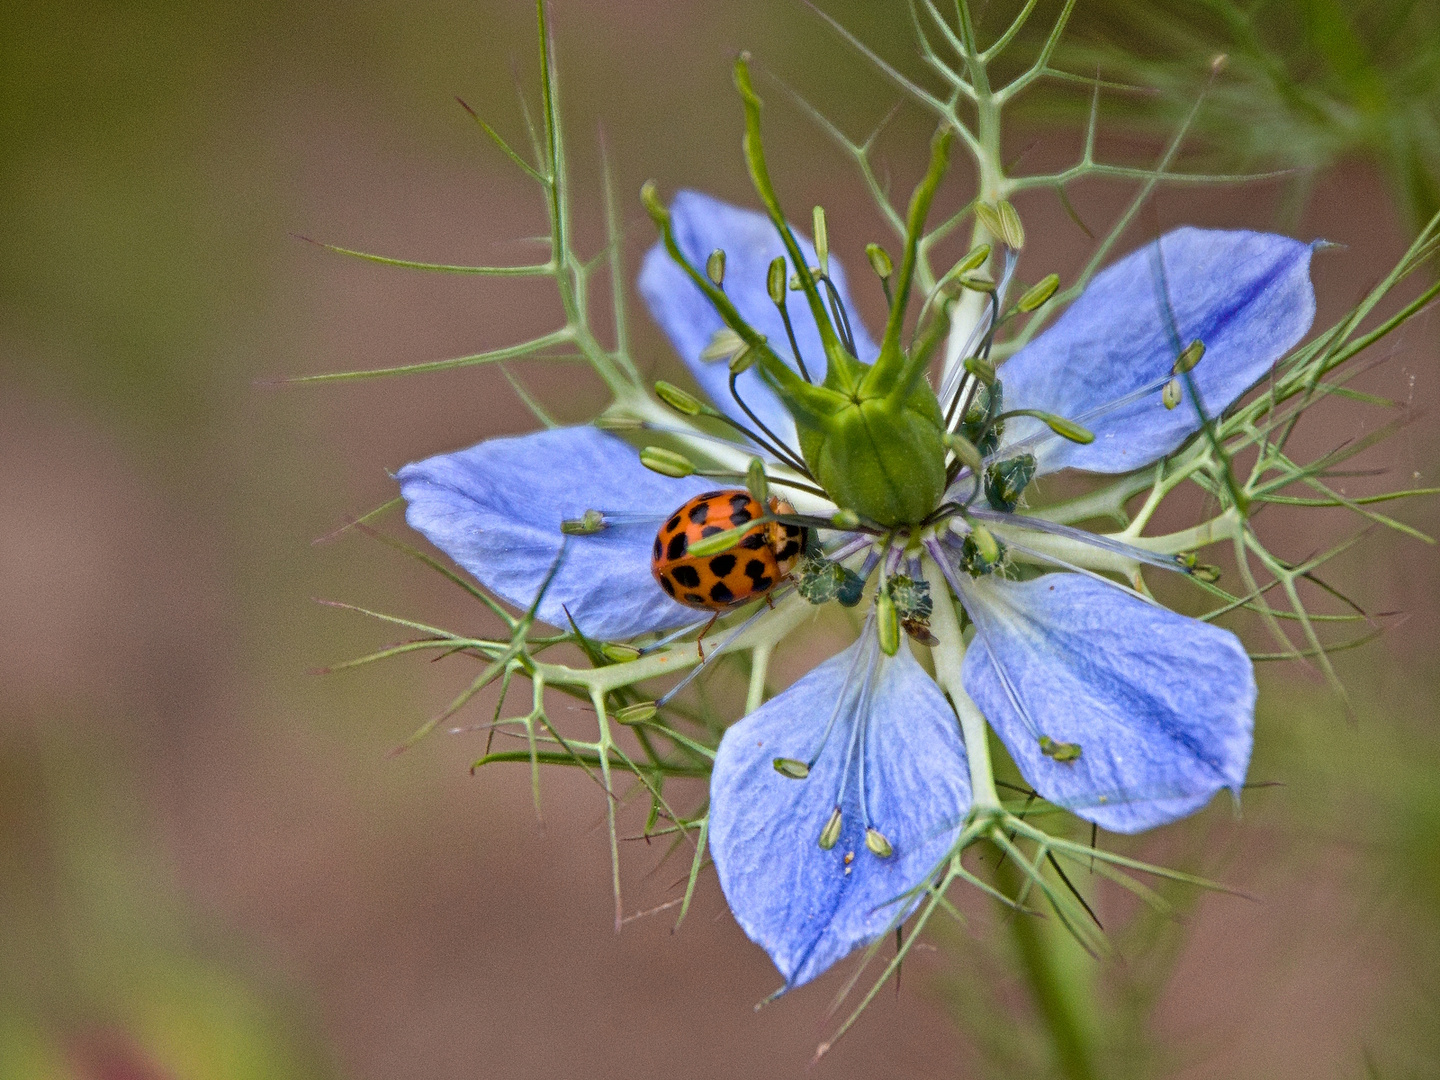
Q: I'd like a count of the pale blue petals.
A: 5